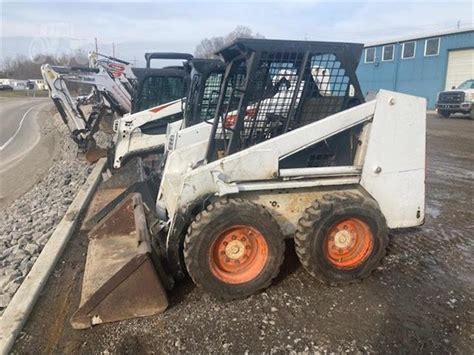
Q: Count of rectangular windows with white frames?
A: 4